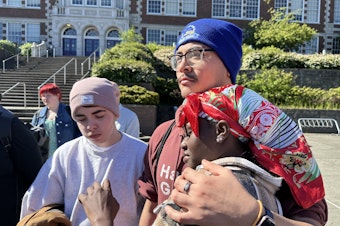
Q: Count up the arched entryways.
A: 3